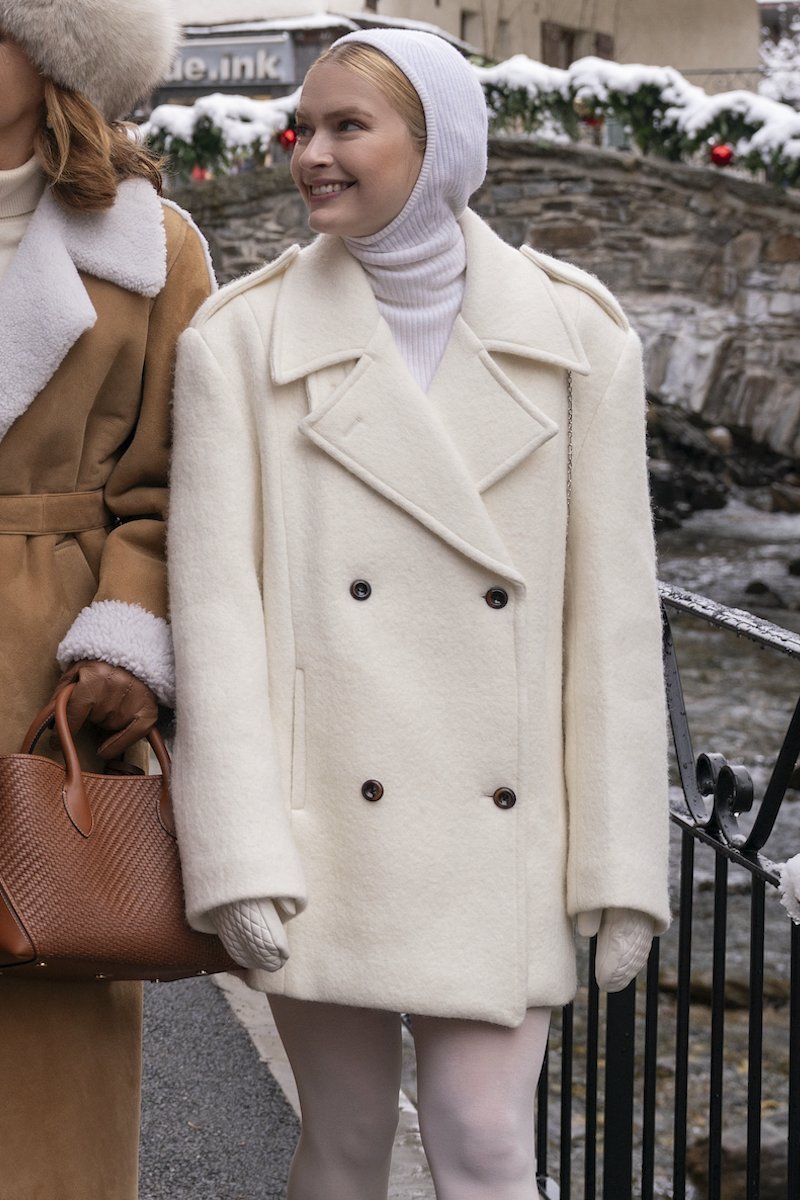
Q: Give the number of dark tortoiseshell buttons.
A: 4